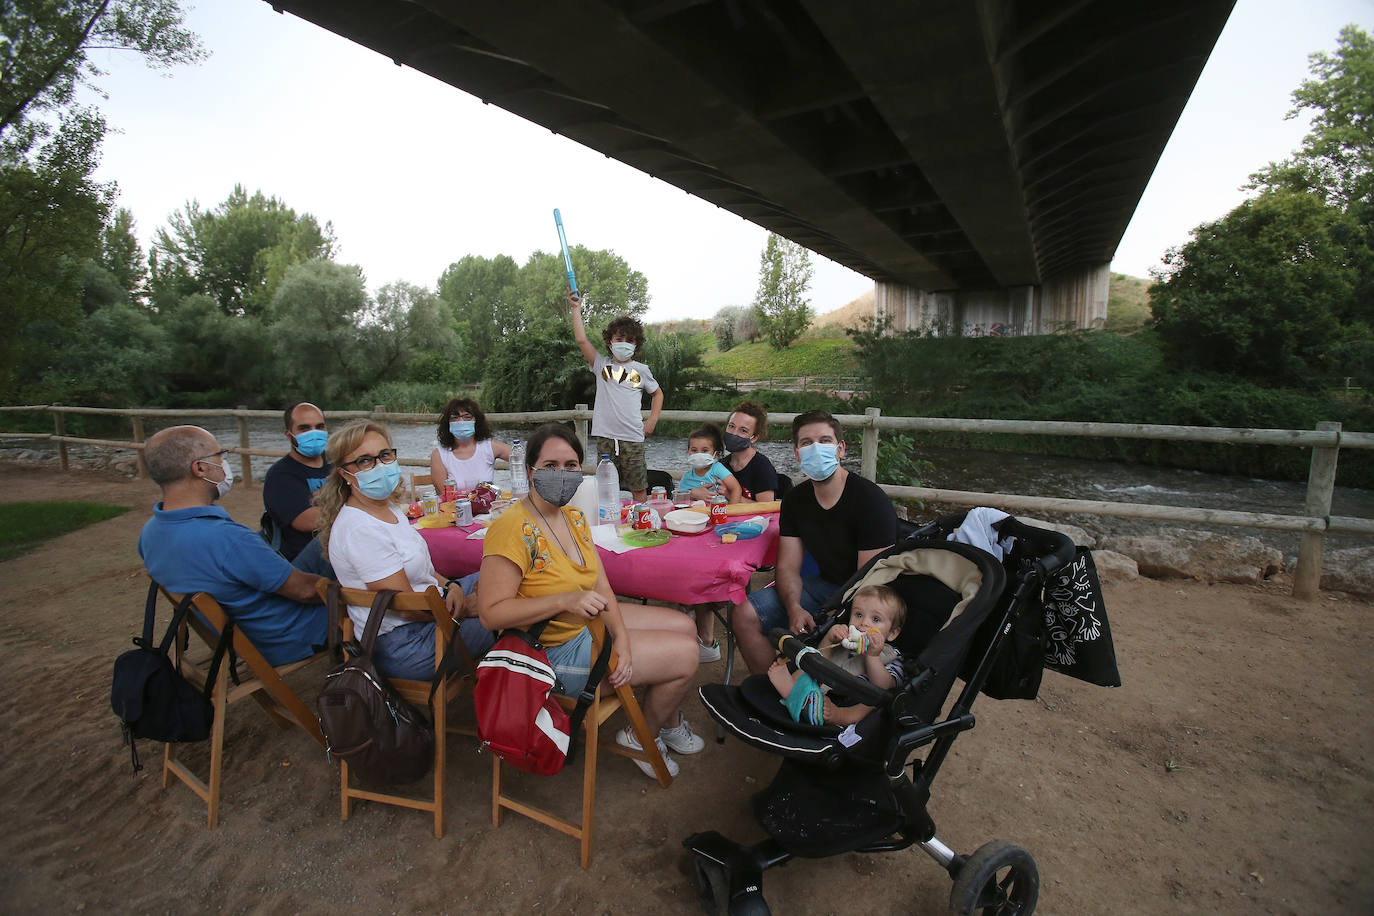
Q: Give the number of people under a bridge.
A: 10